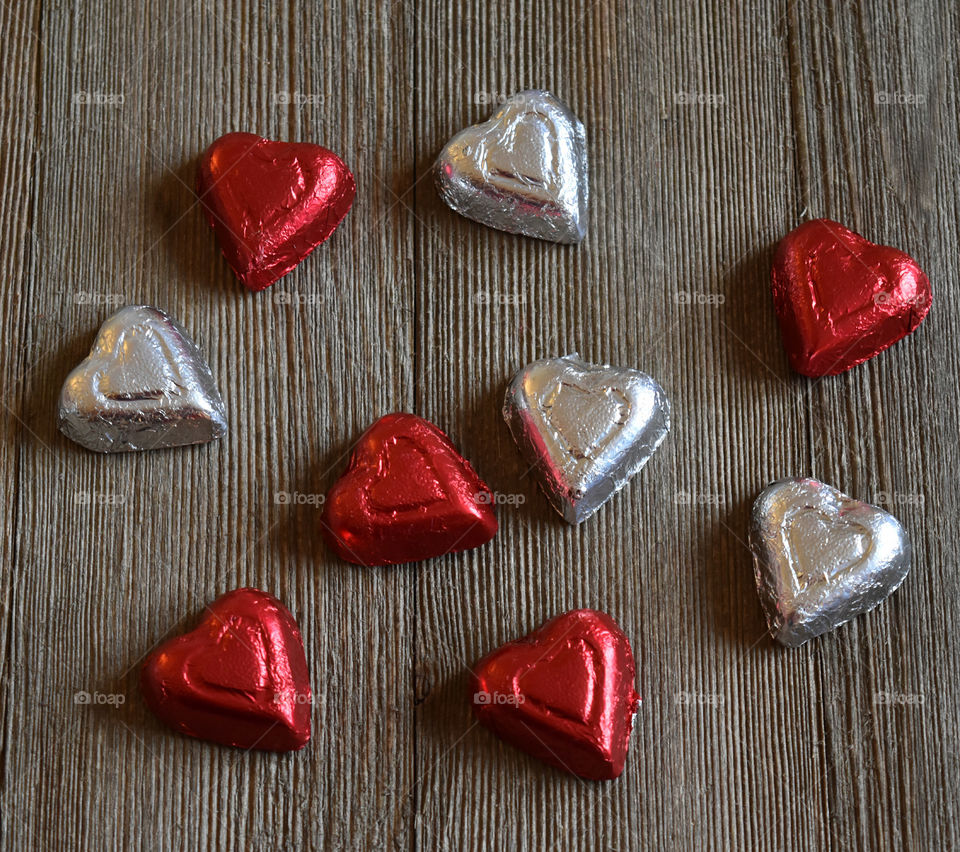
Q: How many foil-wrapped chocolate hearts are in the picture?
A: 9